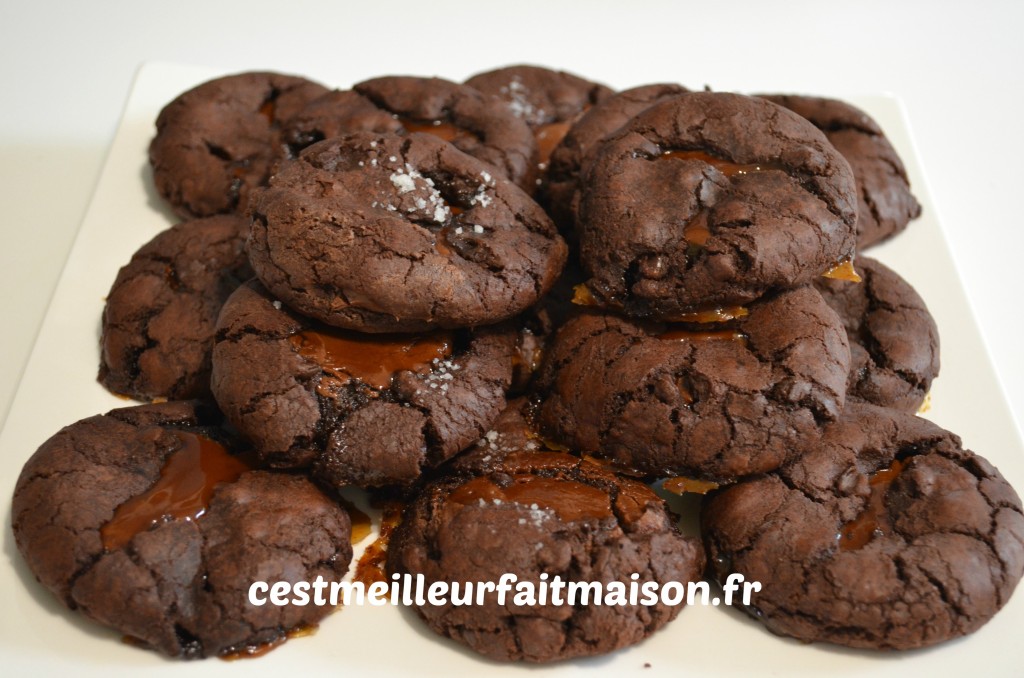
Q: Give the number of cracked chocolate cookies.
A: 14